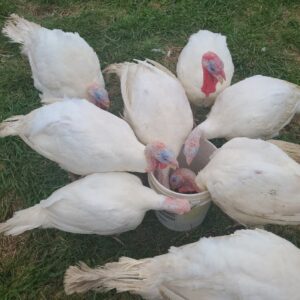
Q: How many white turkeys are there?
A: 8